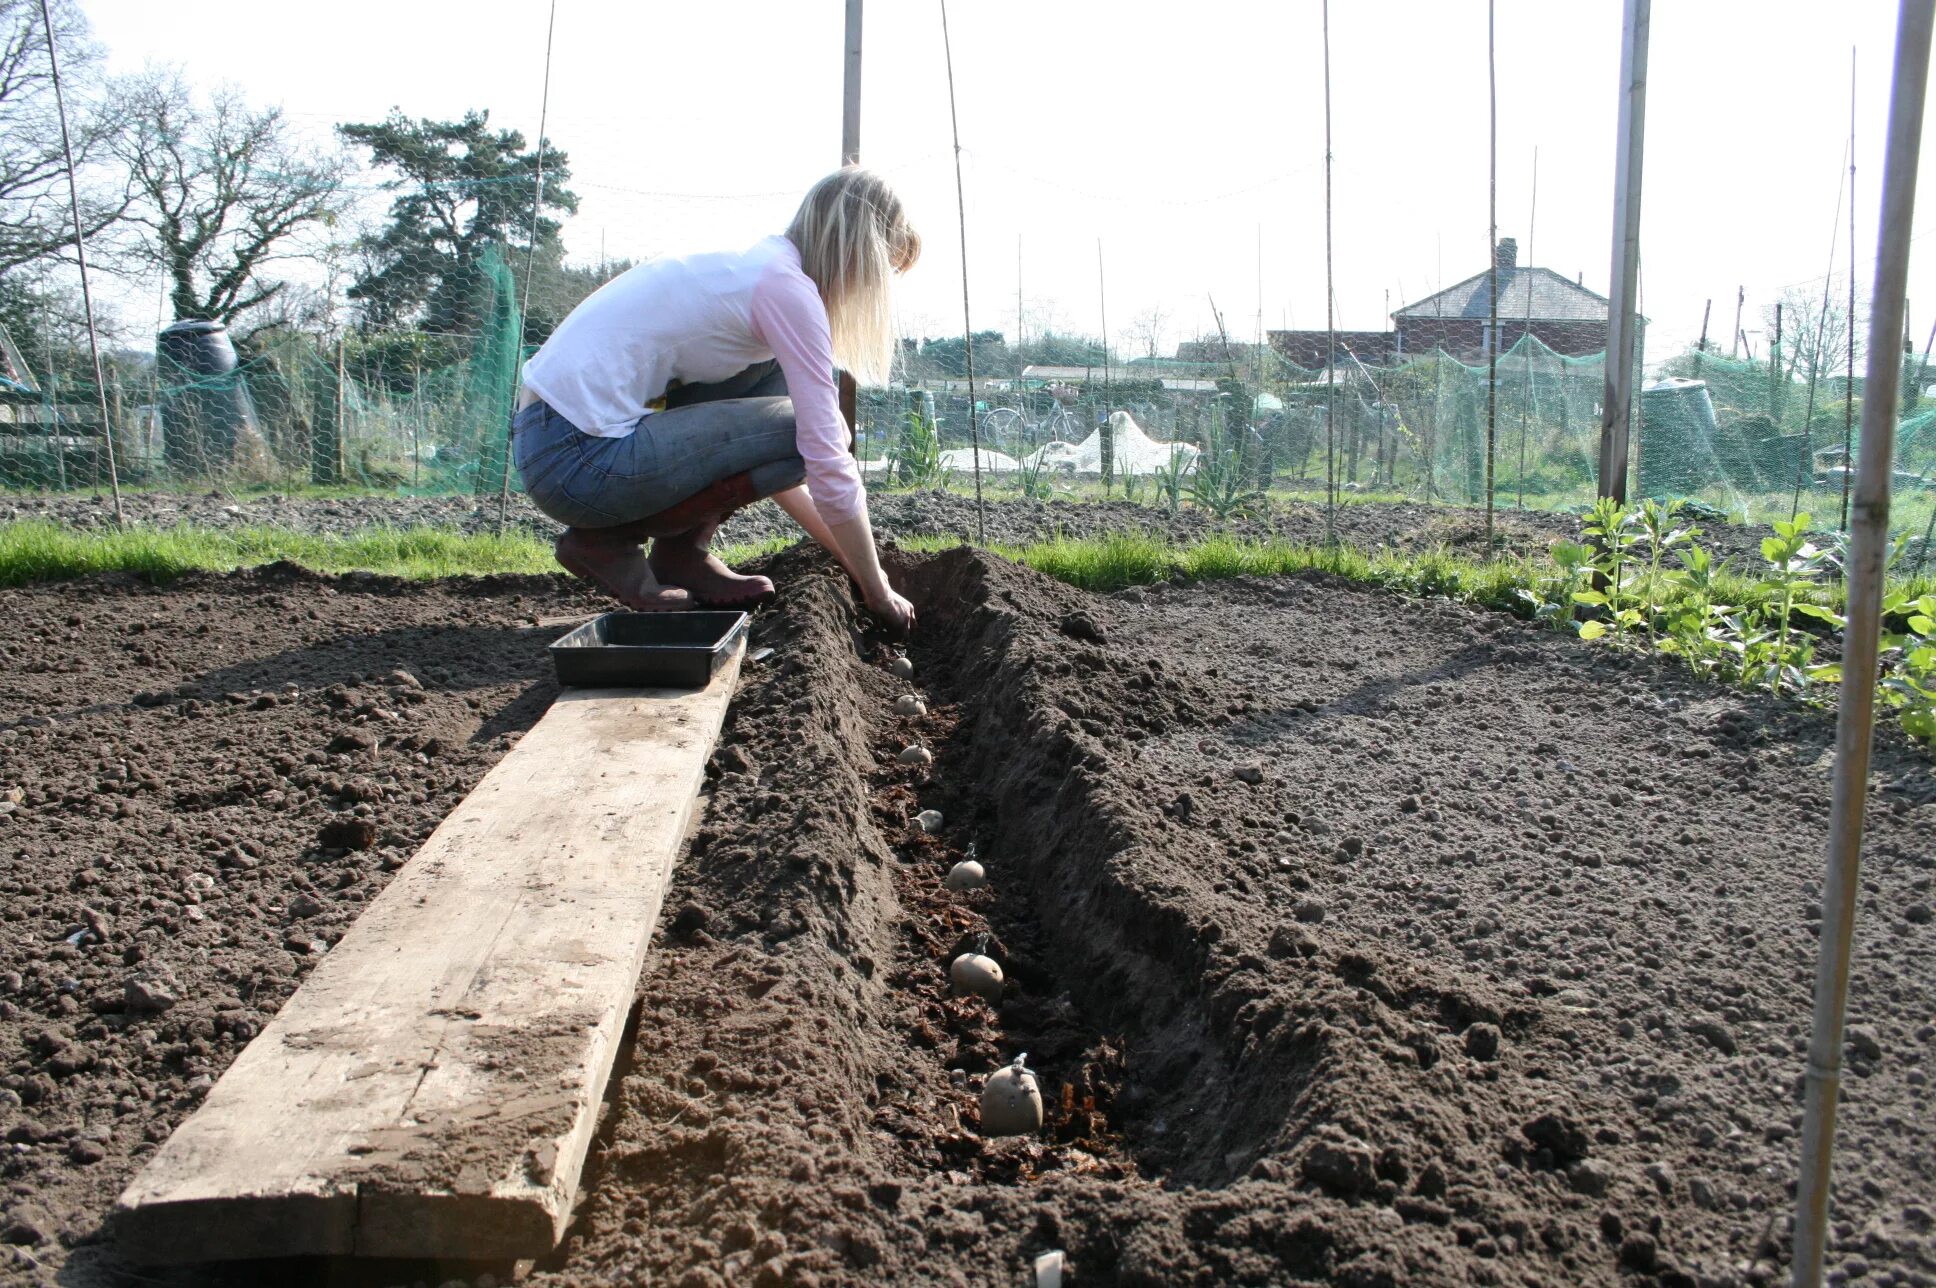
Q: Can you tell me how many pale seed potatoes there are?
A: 7